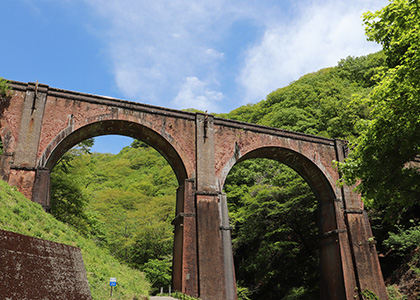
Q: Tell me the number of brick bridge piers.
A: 3